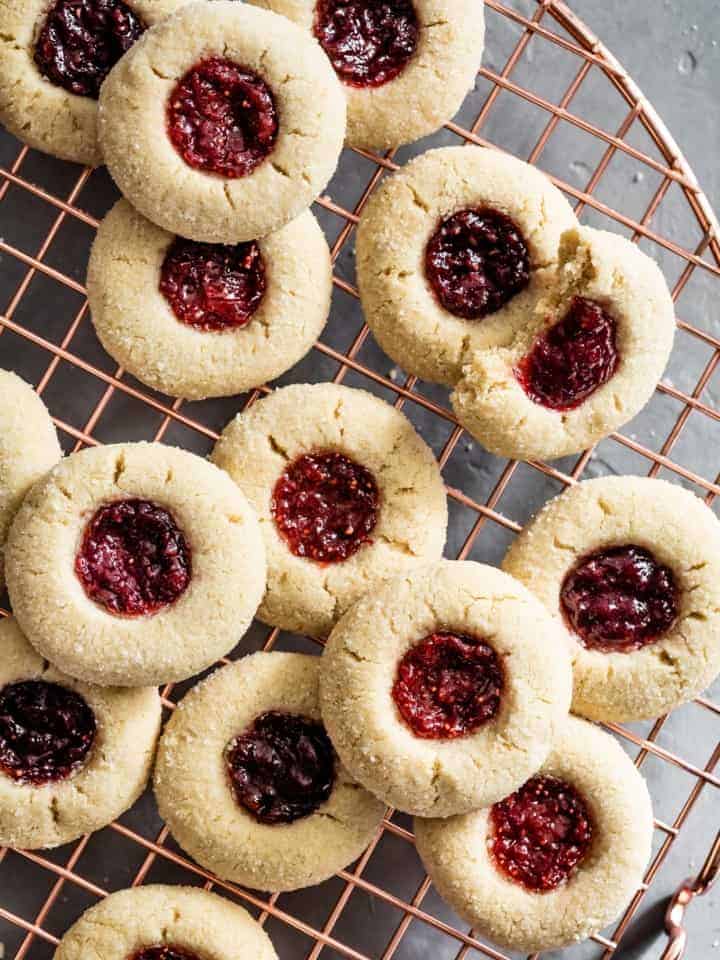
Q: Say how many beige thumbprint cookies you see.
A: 15